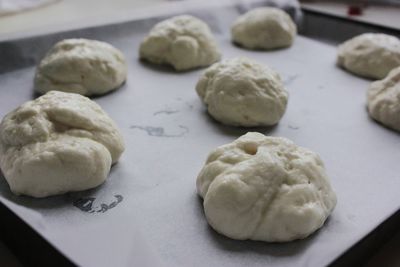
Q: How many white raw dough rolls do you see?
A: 8